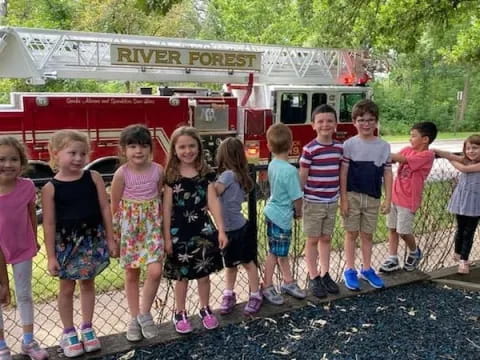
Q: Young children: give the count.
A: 10